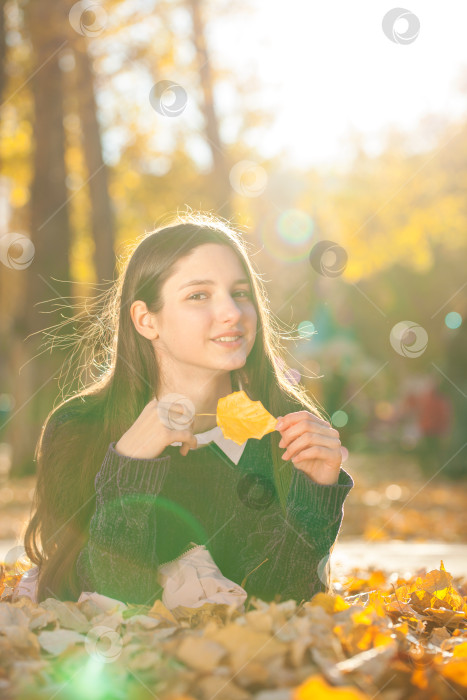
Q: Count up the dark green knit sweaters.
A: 1